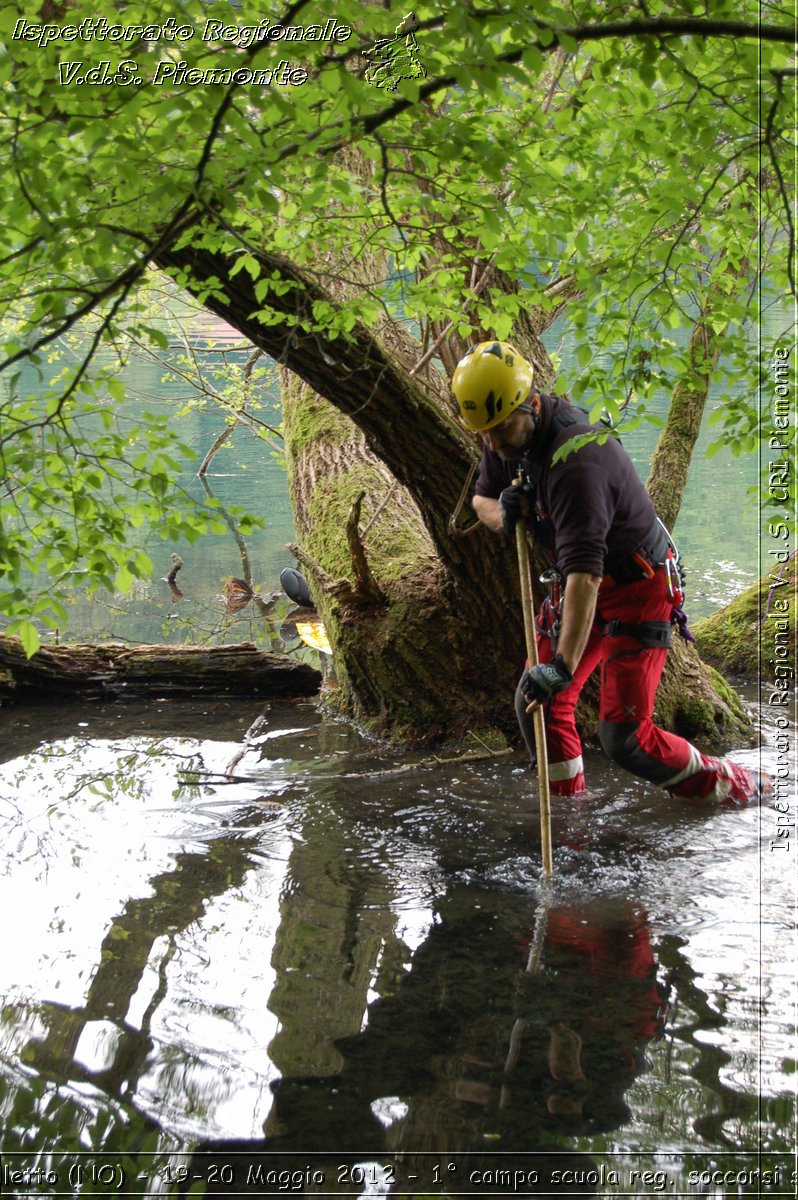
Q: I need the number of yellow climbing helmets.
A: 1